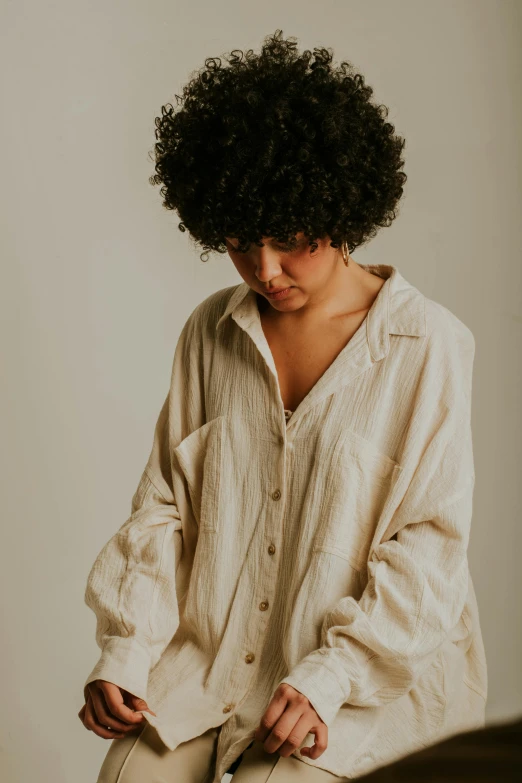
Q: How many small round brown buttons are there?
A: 5